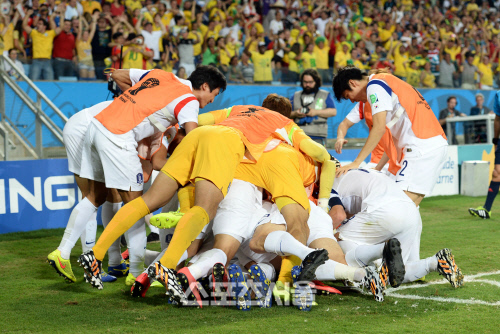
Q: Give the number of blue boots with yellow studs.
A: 3